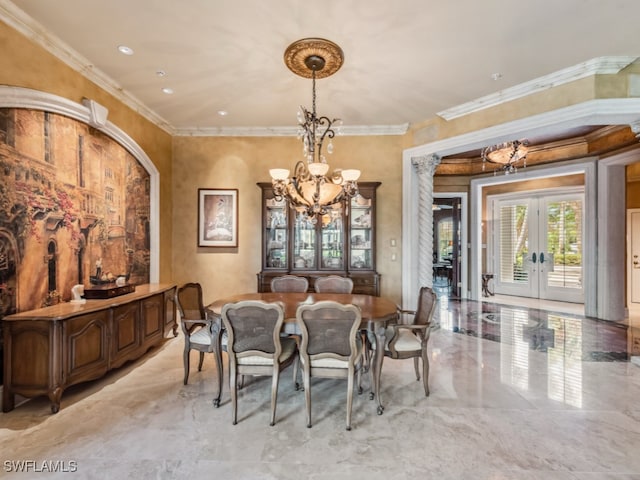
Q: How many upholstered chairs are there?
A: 6